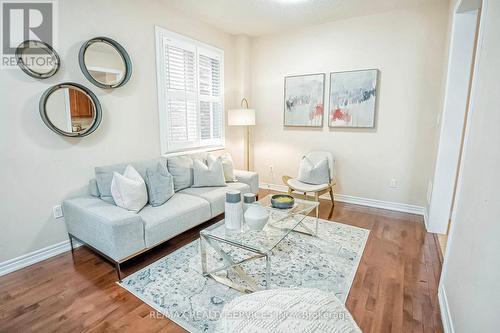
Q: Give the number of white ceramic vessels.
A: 3